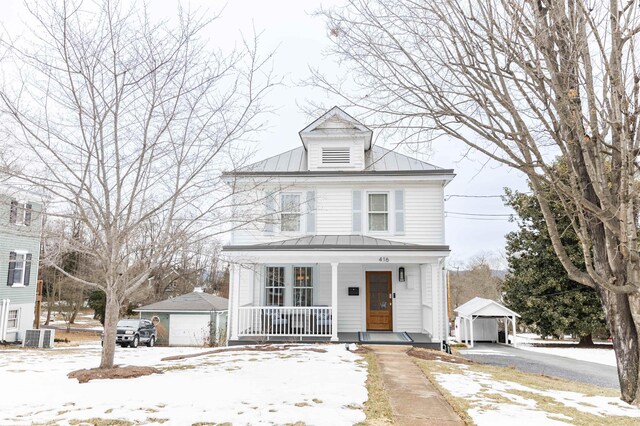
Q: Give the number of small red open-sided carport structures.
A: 0